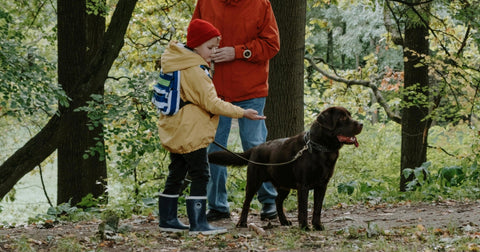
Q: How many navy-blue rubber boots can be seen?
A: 2